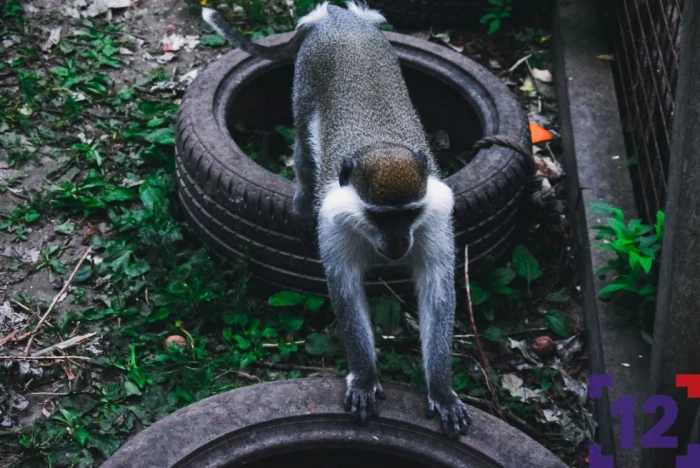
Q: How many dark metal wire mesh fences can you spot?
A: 1